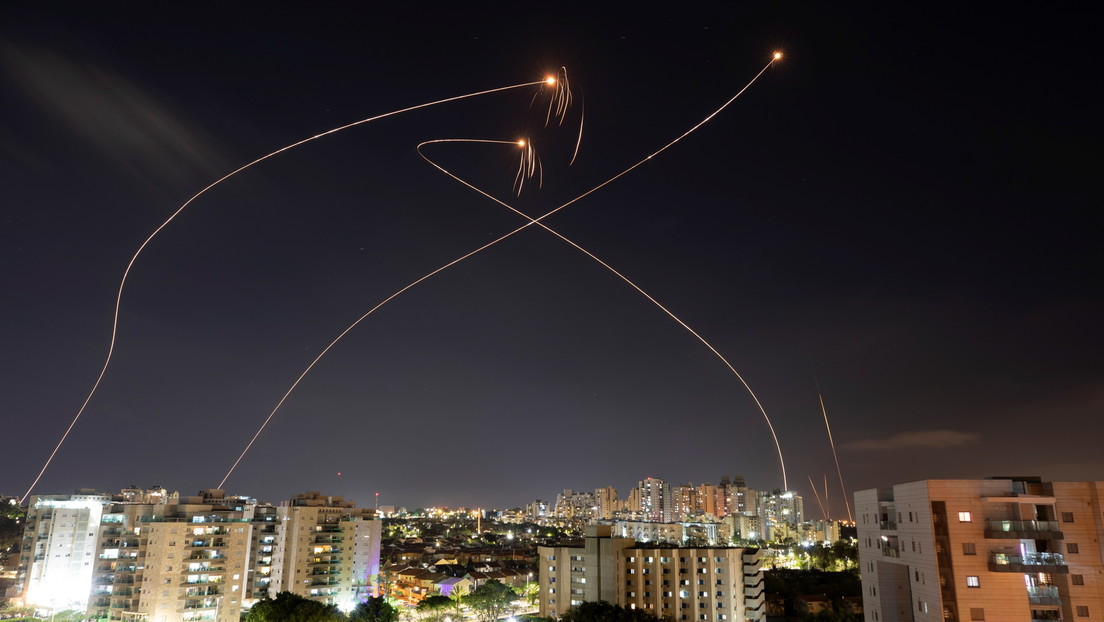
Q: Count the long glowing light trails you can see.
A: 3